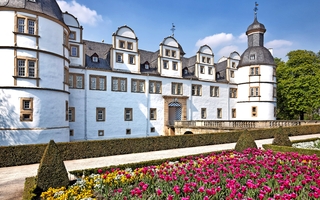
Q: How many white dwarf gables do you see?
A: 5